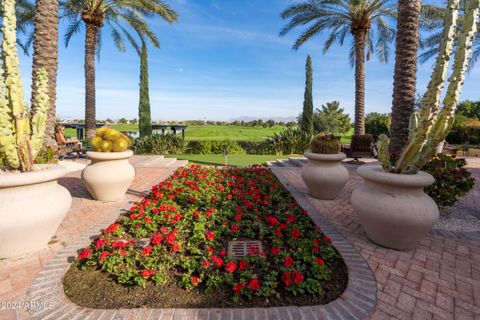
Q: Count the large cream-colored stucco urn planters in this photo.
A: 4